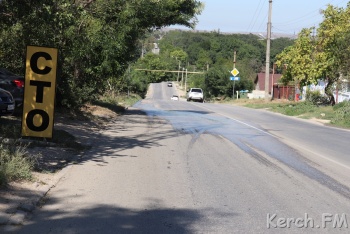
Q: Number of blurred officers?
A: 0